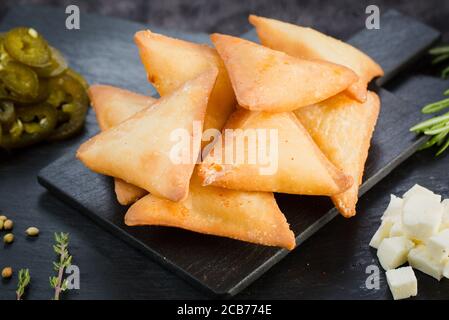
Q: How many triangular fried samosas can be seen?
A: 8